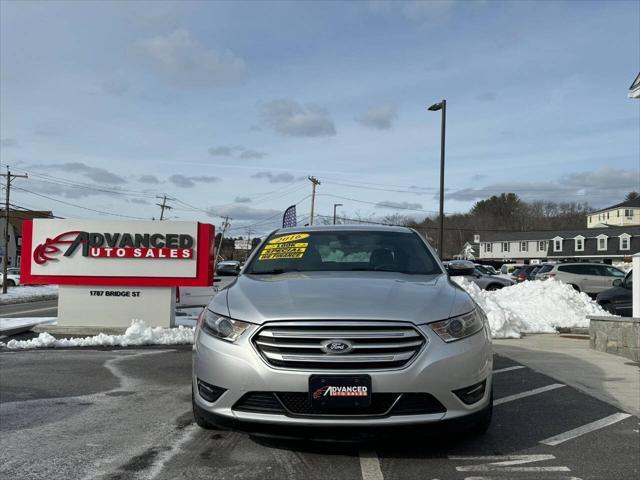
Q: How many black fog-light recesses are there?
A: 2